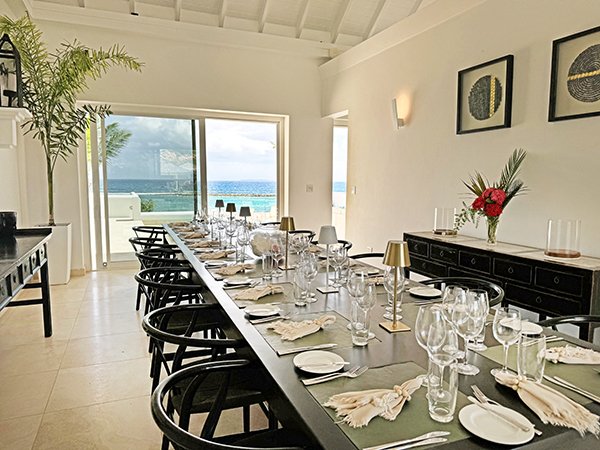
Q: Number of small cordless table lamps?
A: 6